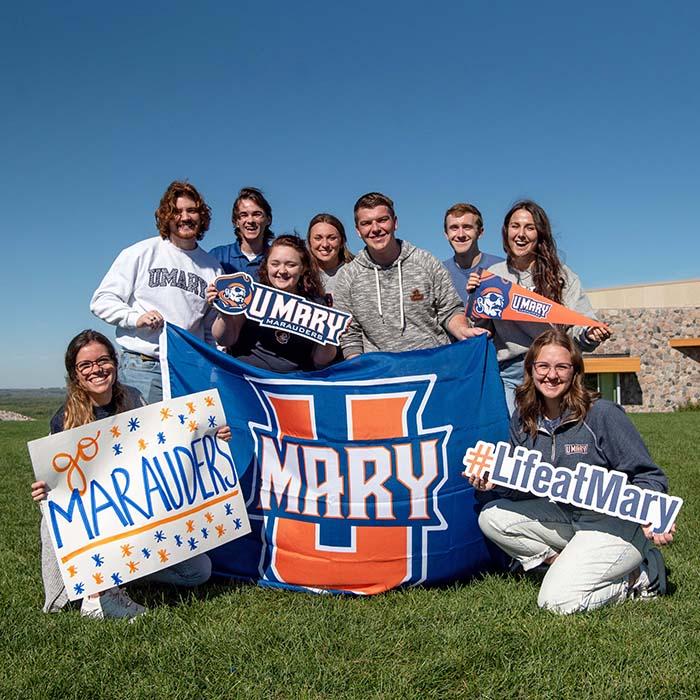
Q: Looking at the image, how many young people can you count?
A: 9